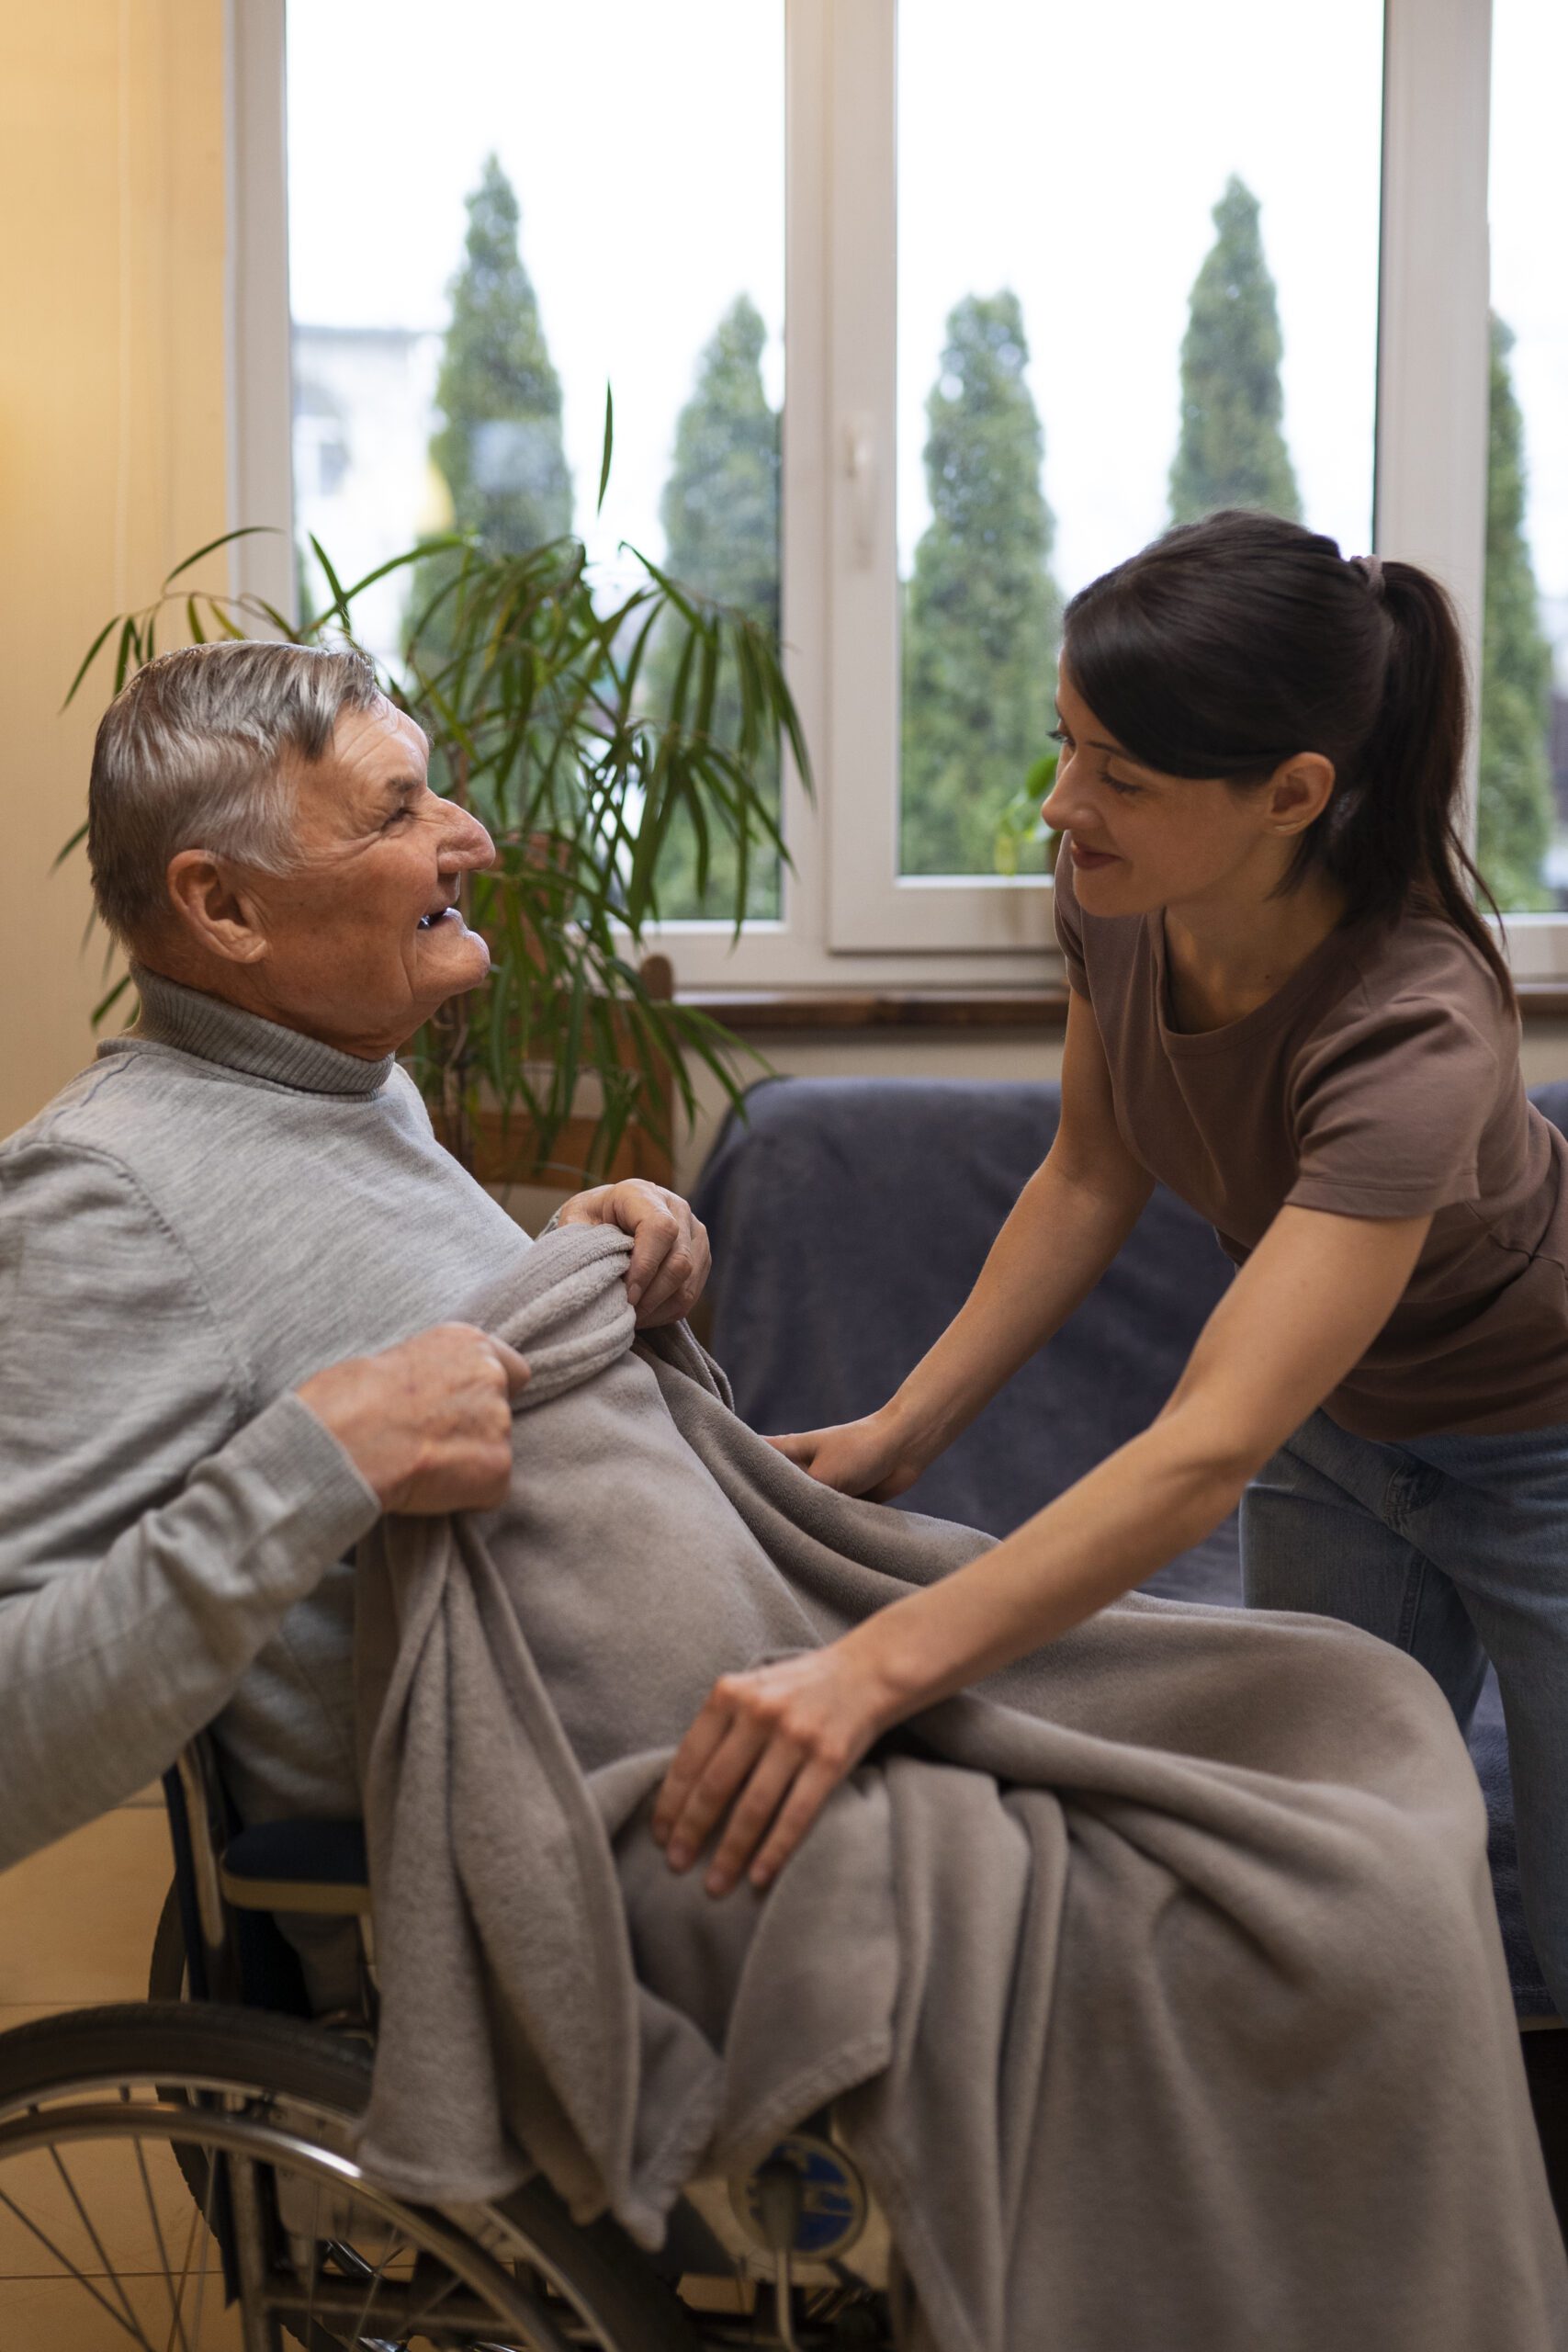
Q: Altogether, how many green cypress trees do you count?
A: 5